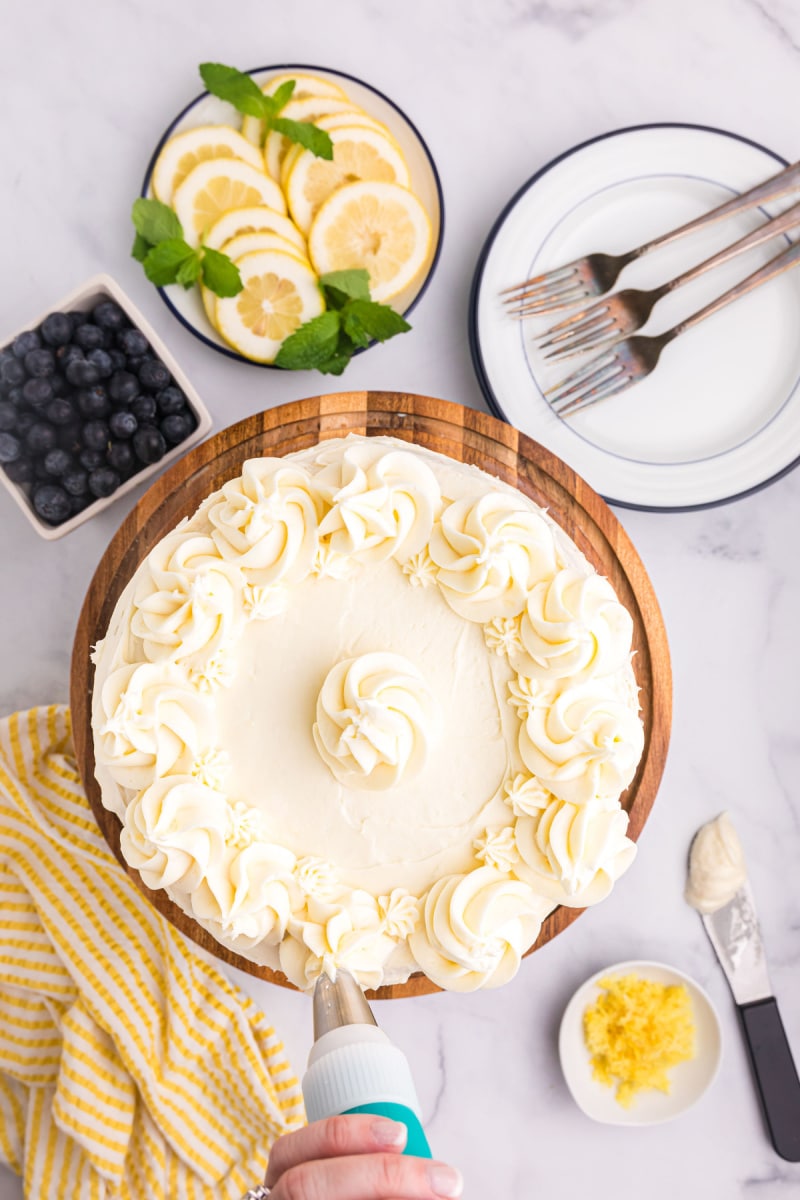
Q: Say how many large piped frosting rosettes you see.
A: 13